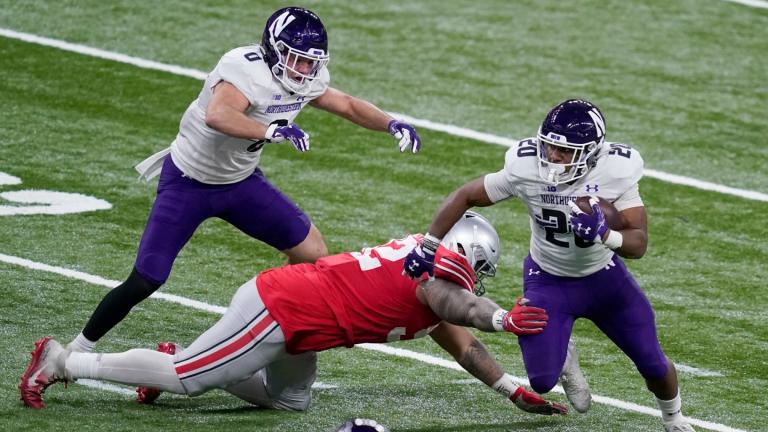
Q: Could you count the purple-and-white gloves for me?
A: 4